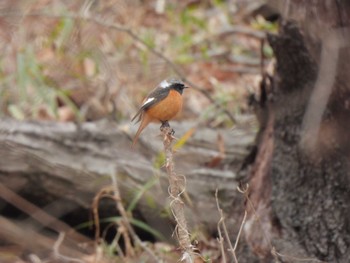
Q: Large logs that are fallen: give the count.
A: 1